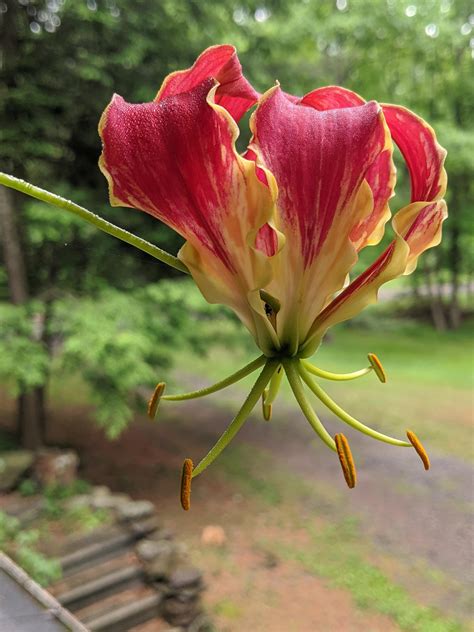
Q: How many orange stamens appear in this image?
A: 6